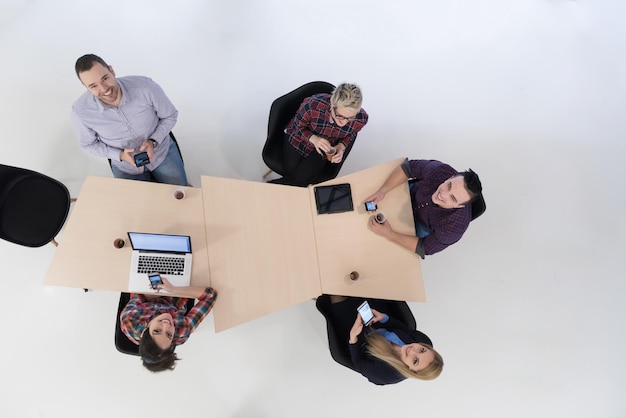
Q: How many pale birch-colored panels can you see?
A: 3